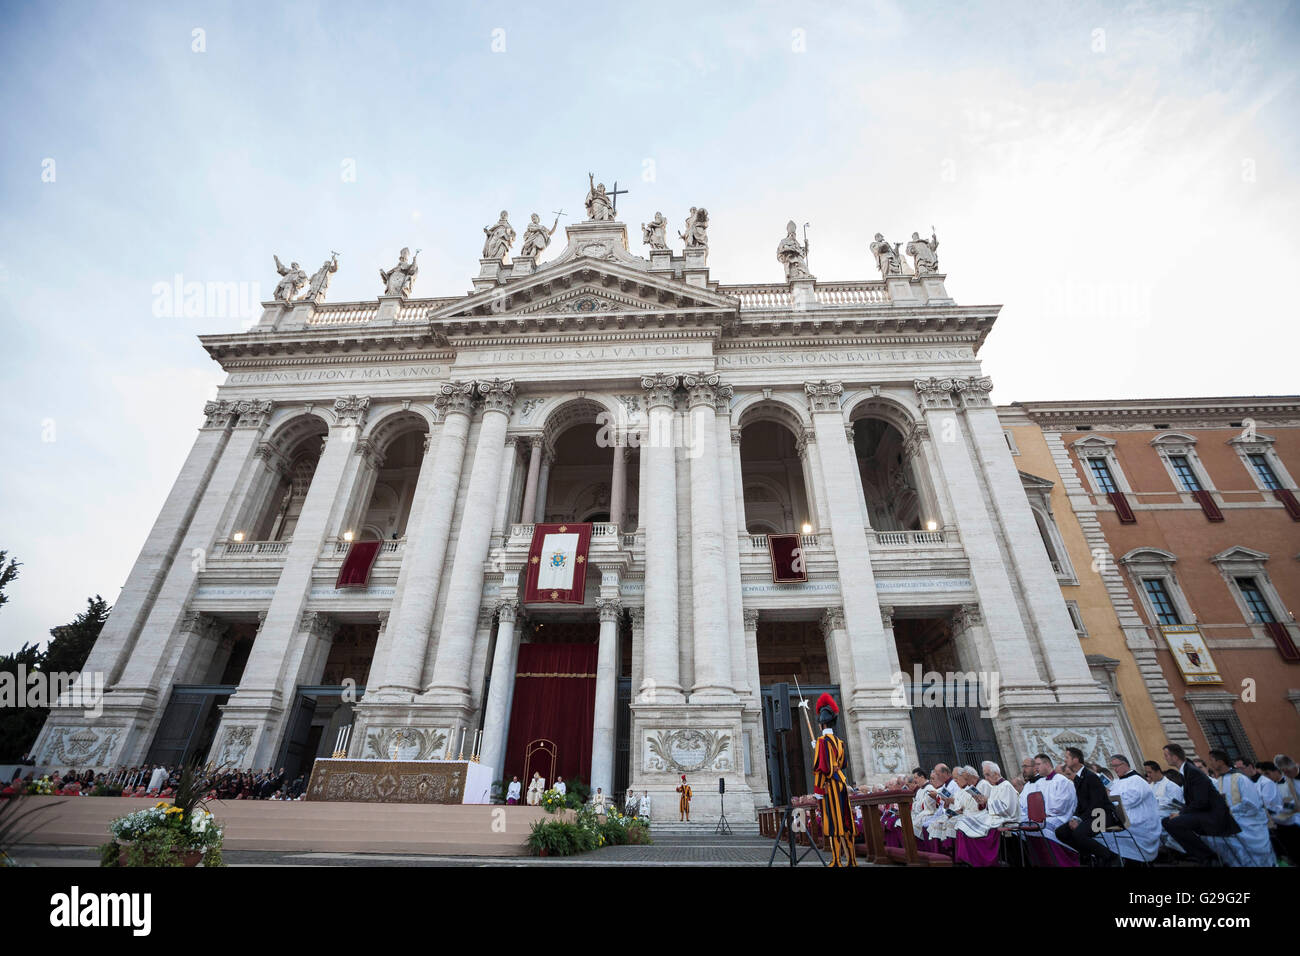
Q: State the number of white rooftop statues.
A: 11